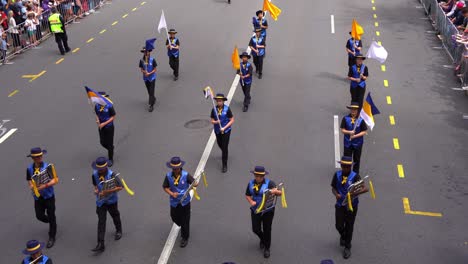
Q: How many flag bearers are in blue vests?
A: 10